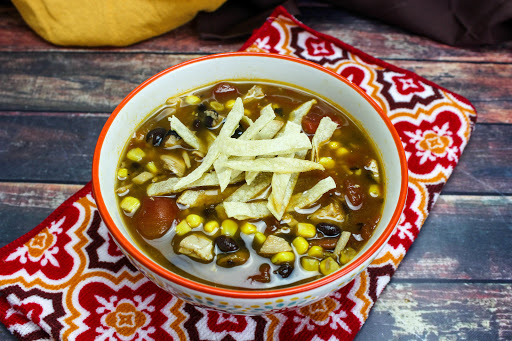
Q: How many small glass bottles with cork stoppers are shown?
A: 0